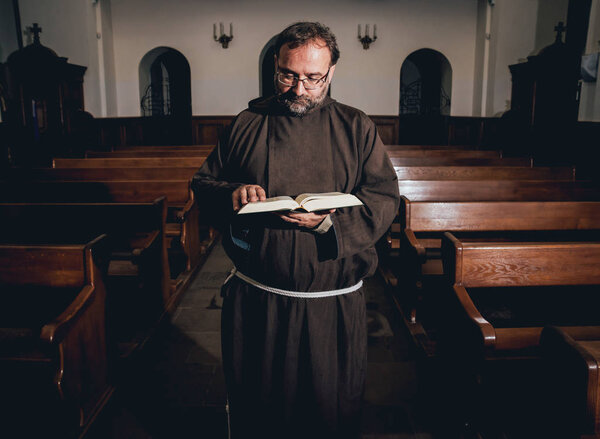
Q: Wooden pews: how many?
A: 15